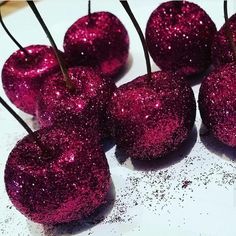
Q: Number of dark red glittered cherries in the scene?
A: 8